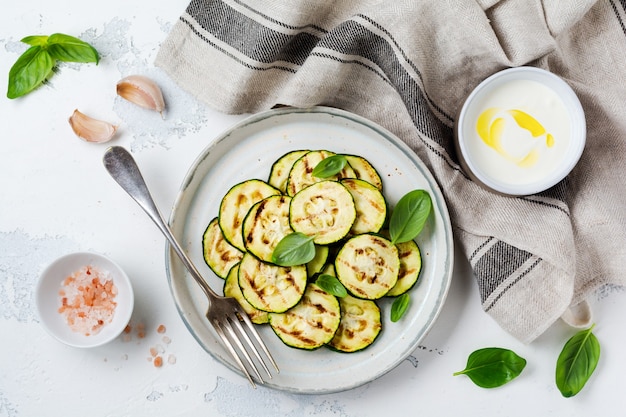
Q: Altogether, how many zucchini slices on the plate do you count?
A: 15